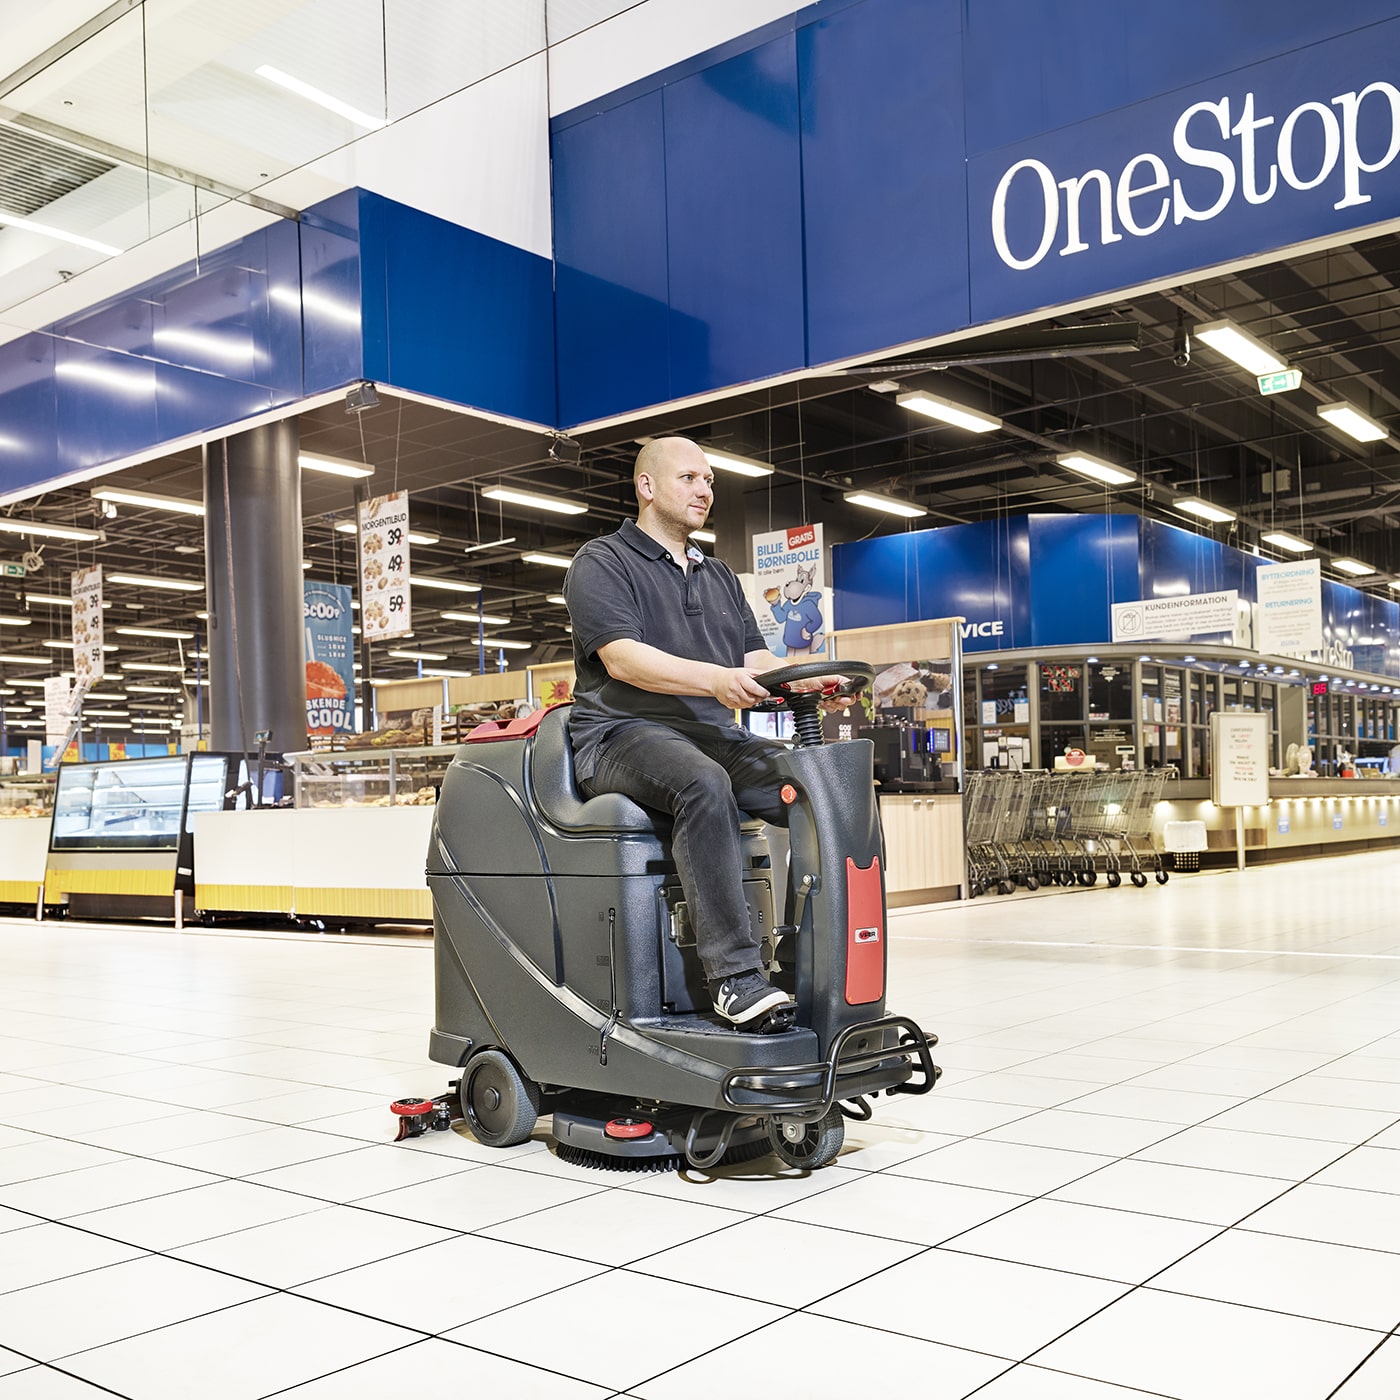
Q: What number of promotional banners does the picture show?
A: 4